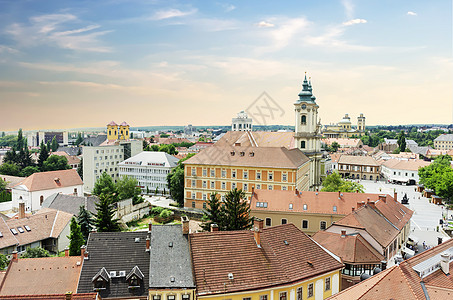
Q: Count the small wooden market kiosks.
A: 3